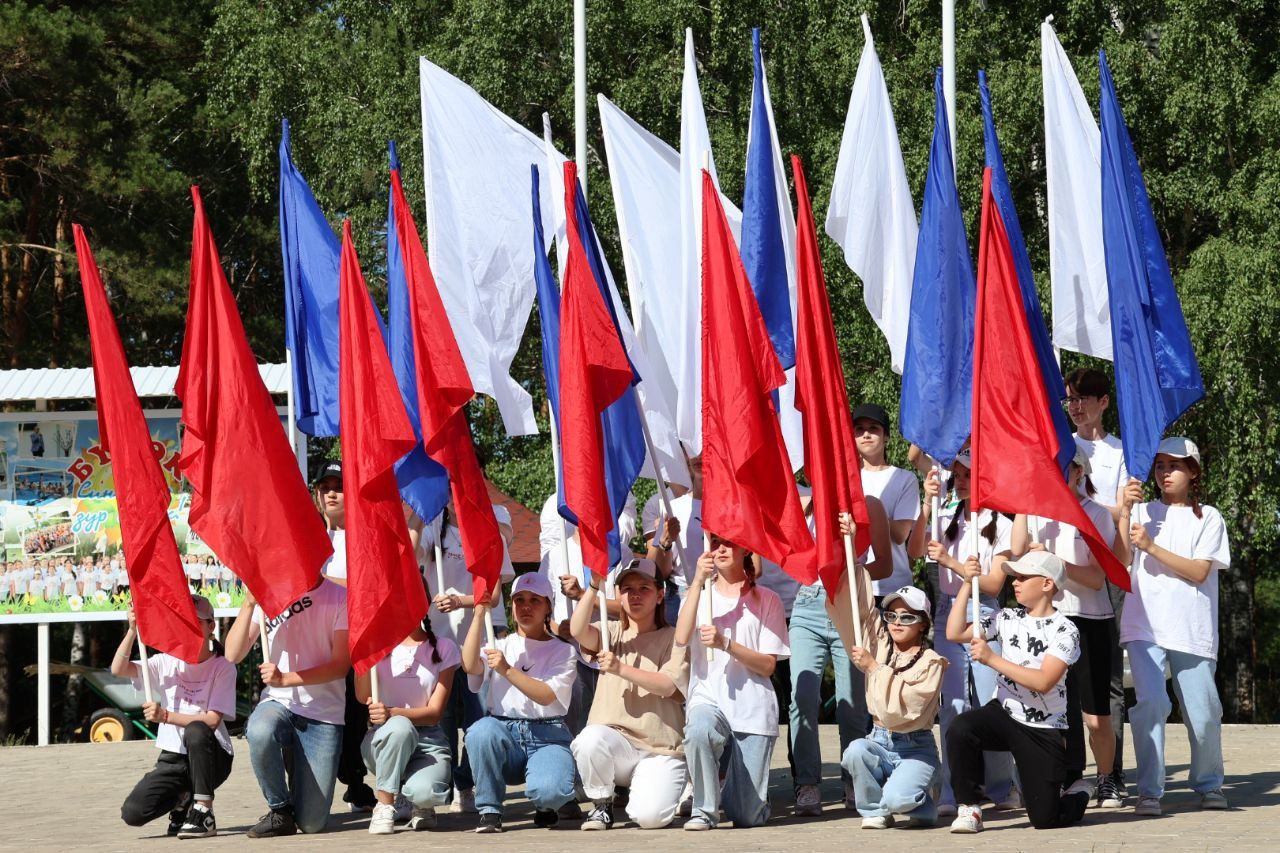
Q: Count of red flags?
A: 8